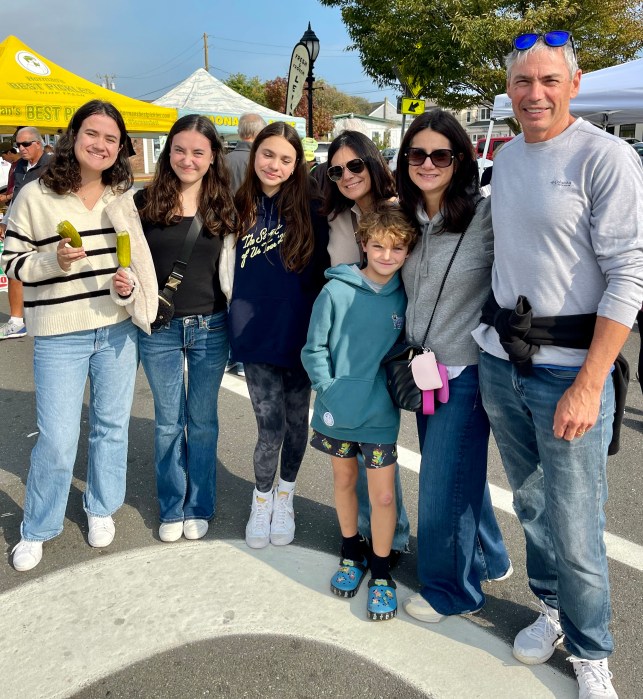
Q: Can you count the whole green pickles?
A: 2